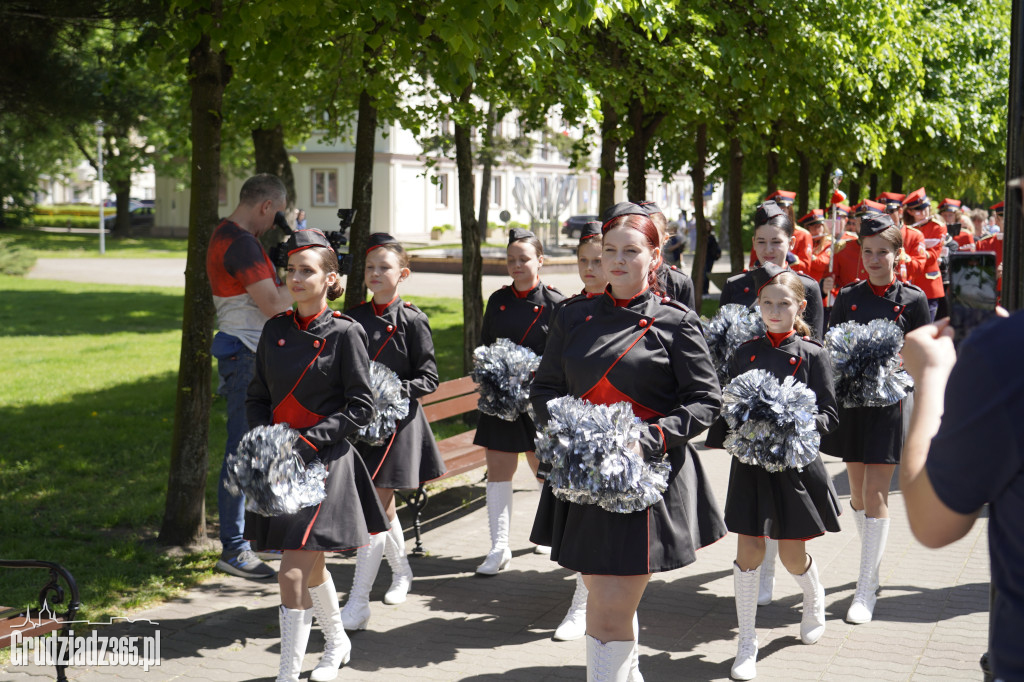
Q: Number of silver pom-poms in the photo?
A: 7